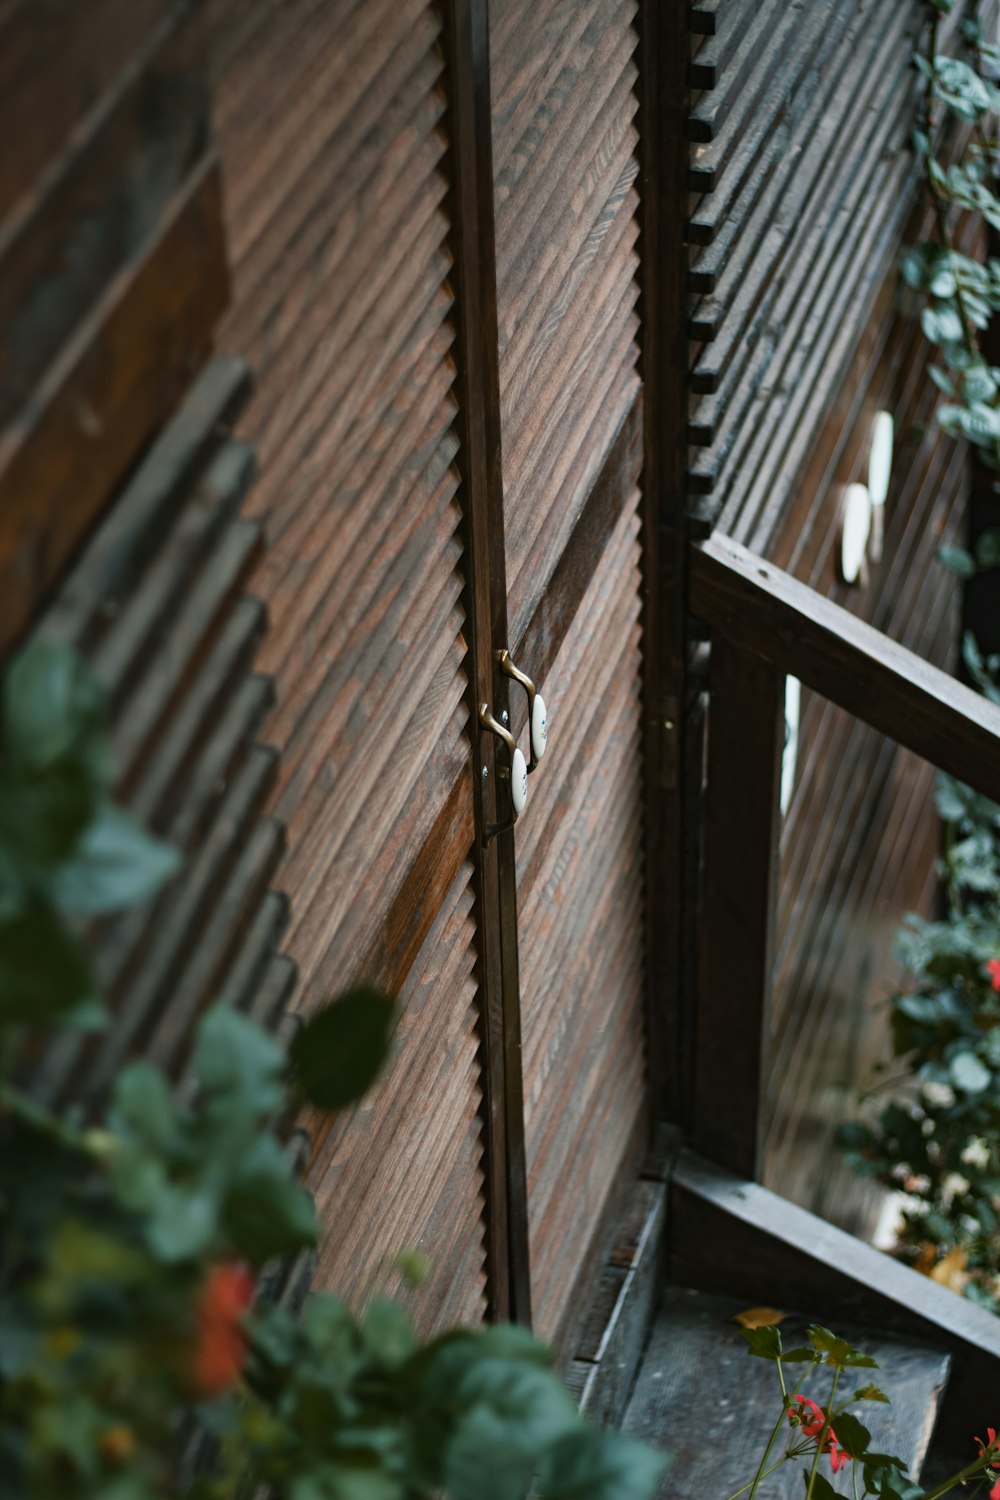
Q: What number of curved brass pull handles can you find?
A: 2